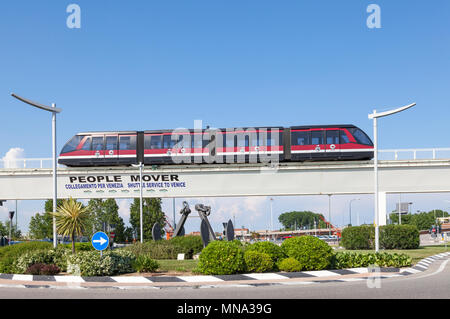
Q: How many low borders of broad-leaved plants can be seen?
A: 1